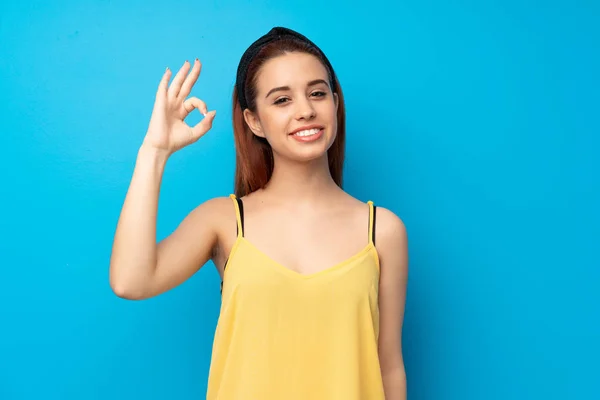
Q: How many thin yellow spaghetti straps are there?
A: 2